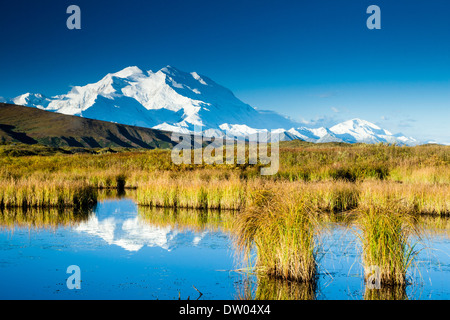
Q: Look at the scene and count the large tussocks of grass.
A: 2